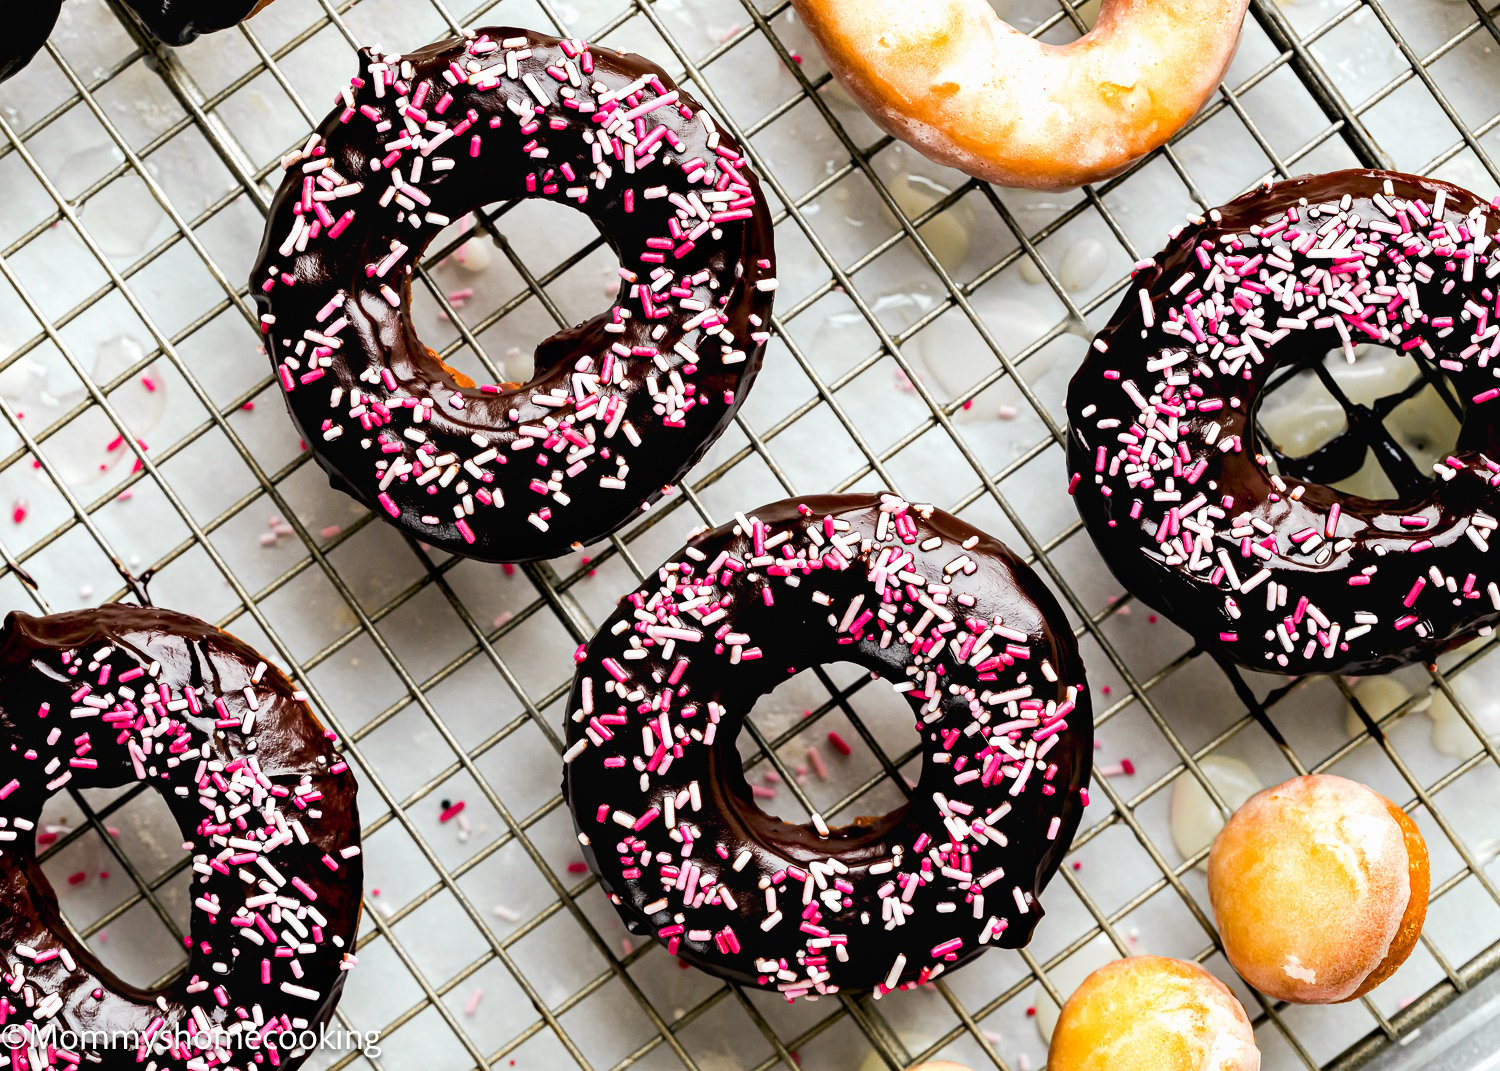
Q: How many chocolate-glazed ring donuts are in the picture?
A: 4